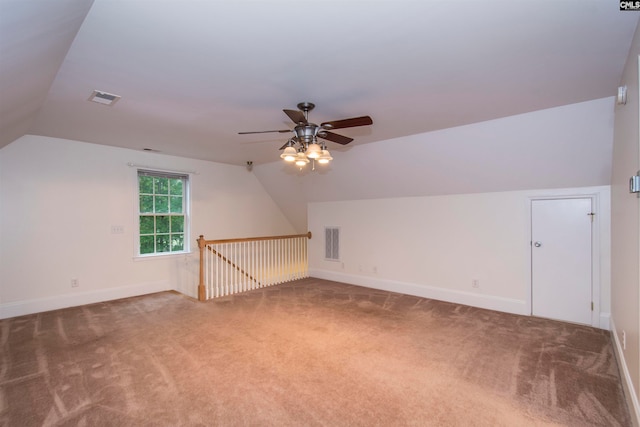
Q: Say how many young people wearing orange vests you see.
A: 0